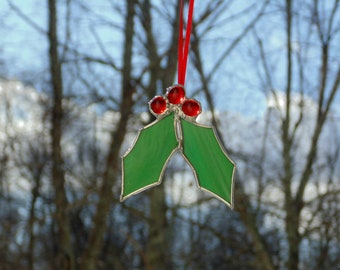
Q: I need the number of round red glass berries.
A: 3